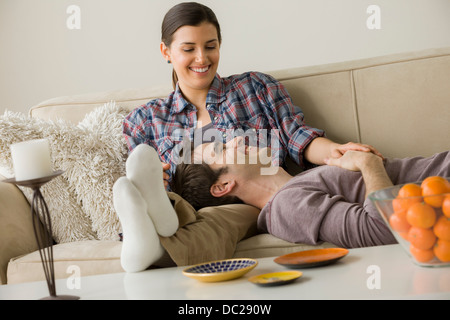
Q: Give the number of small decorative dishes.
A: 3